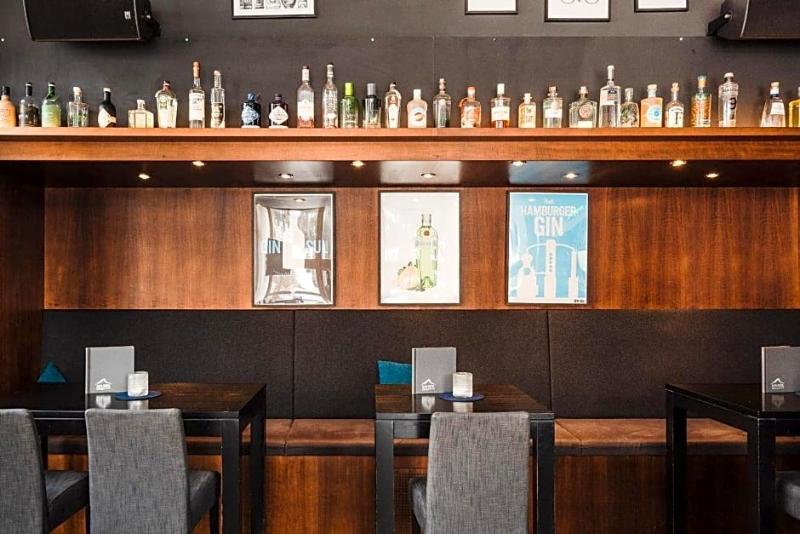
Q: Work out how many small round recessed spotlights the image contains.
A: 9